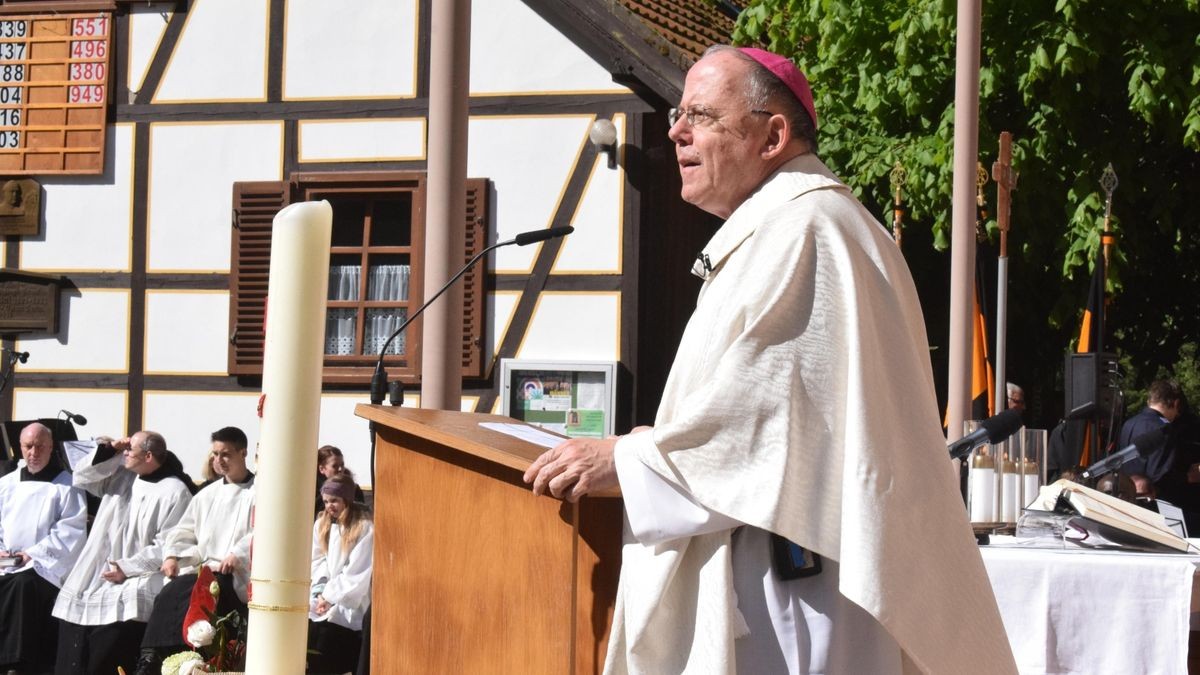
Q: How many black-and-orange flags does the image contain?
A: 2